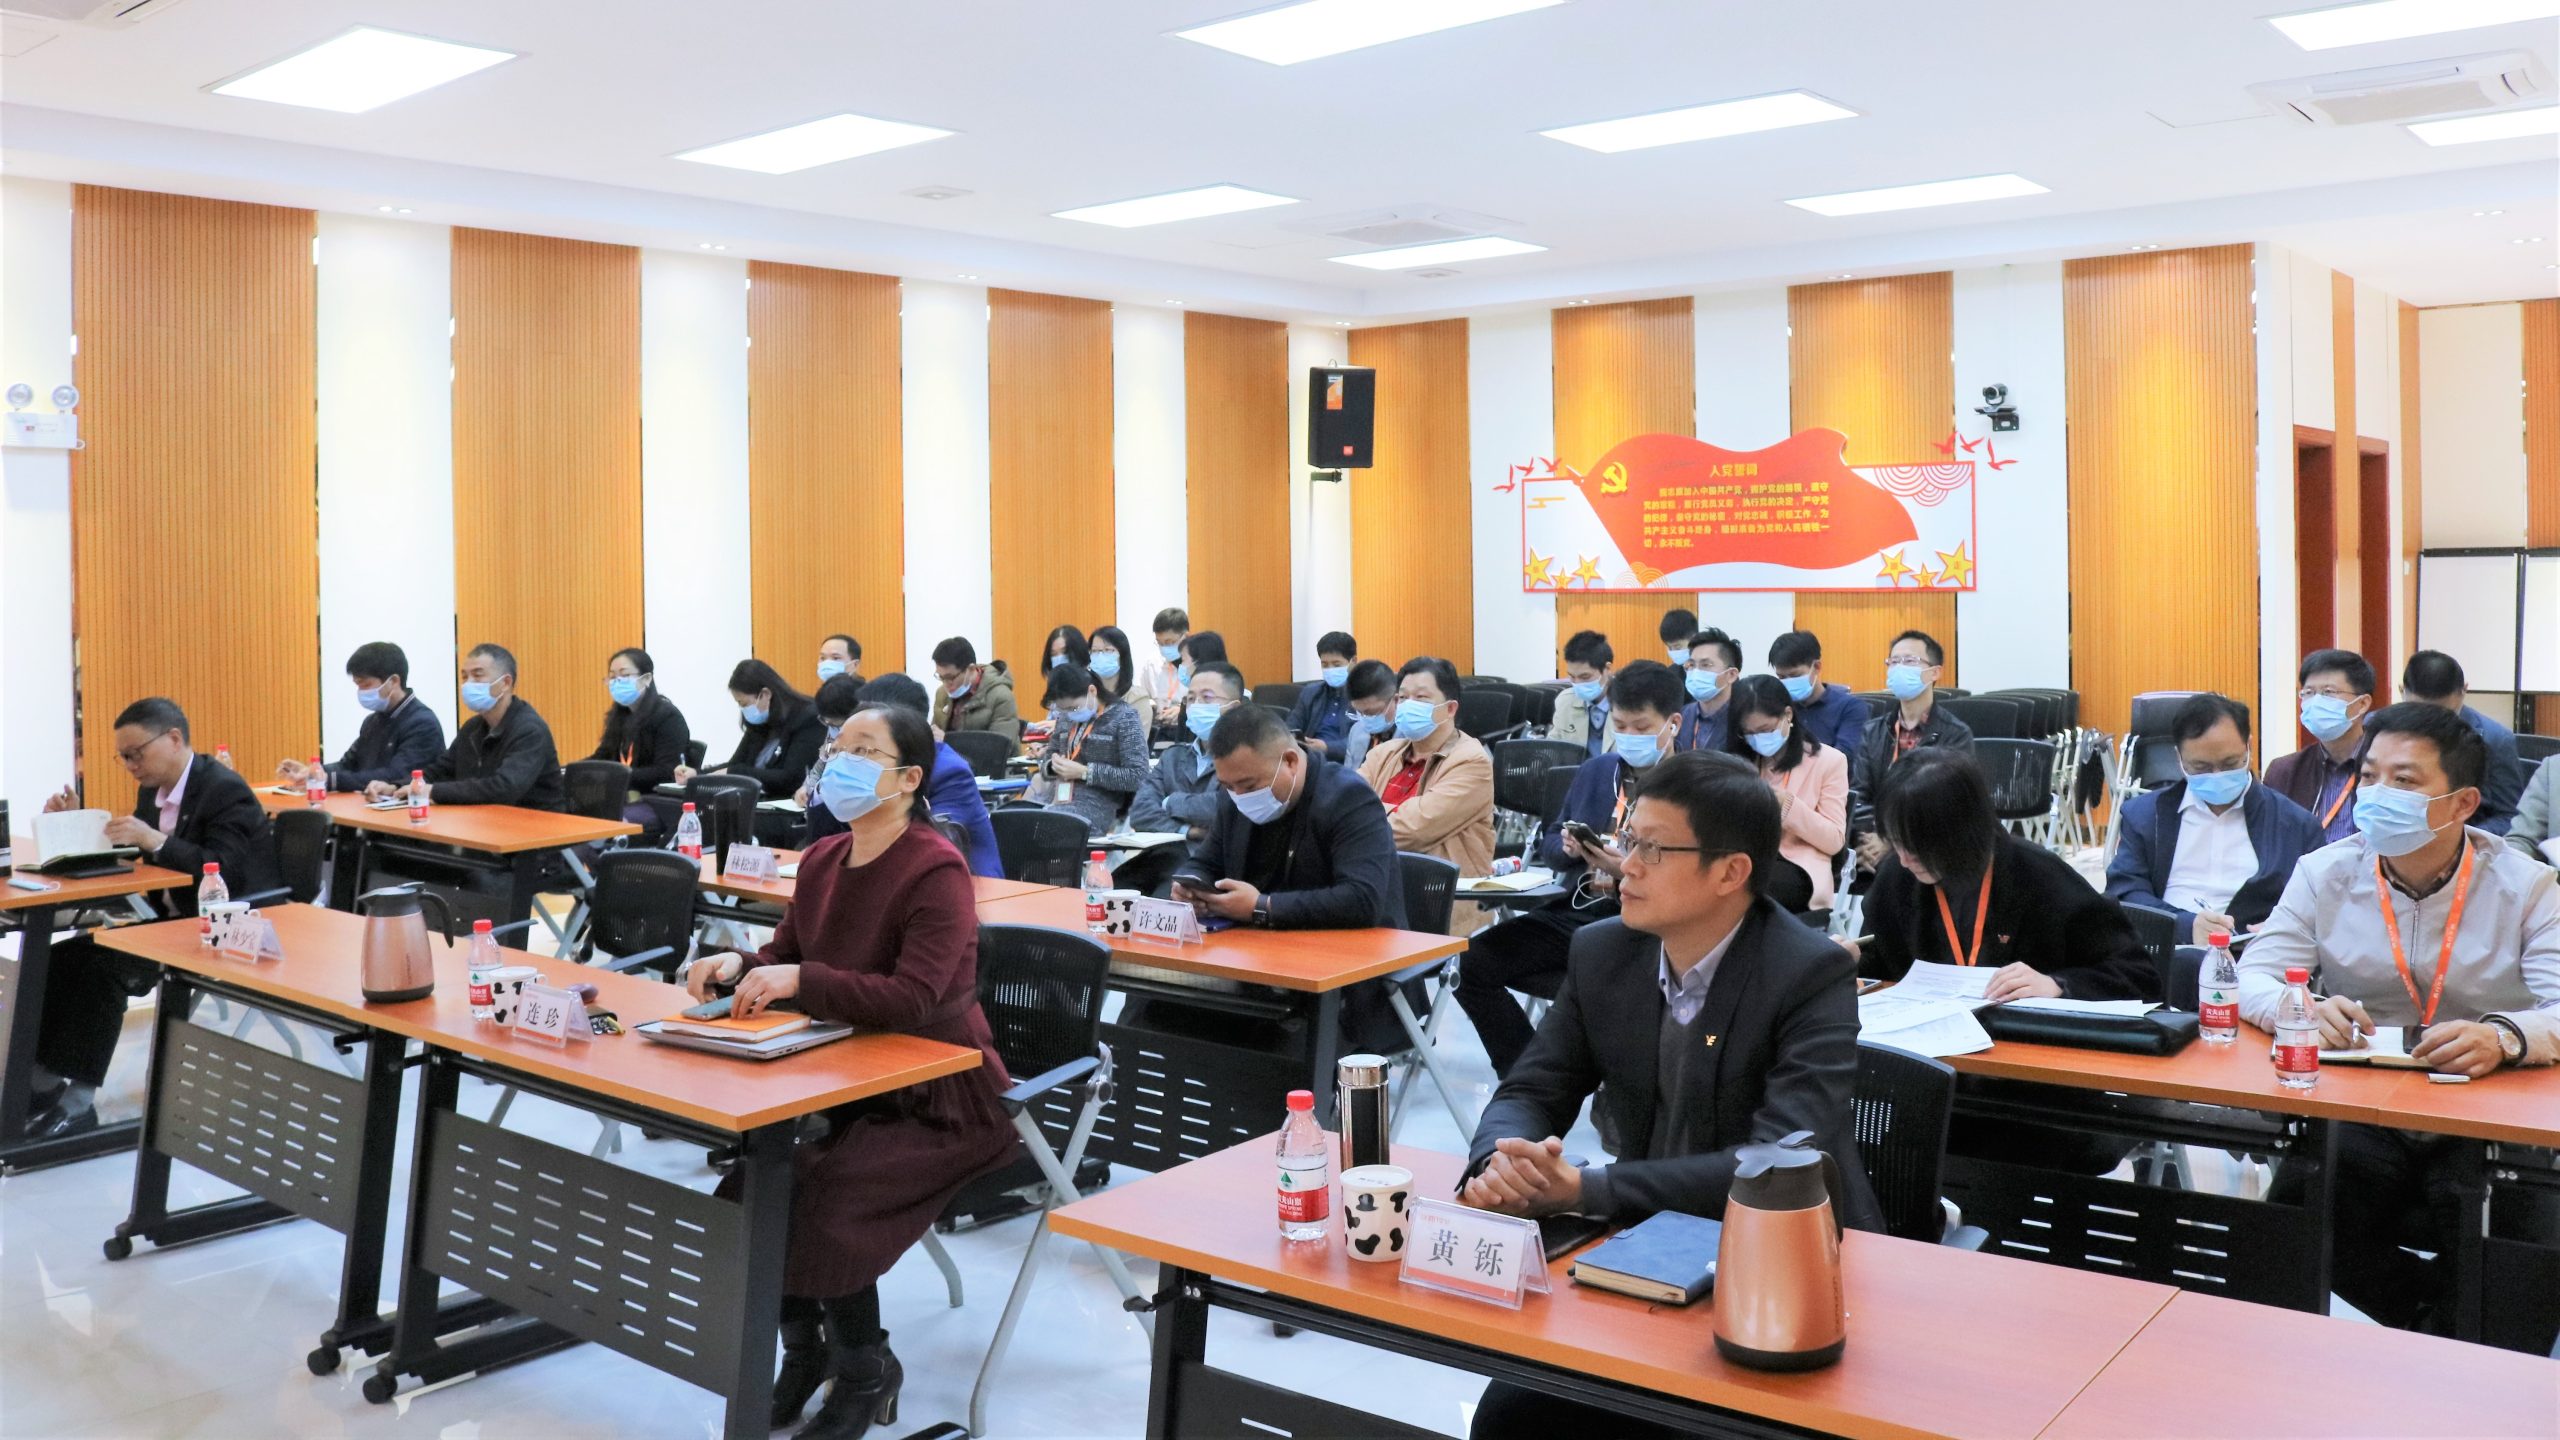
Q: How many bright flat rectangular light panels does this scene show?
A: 9